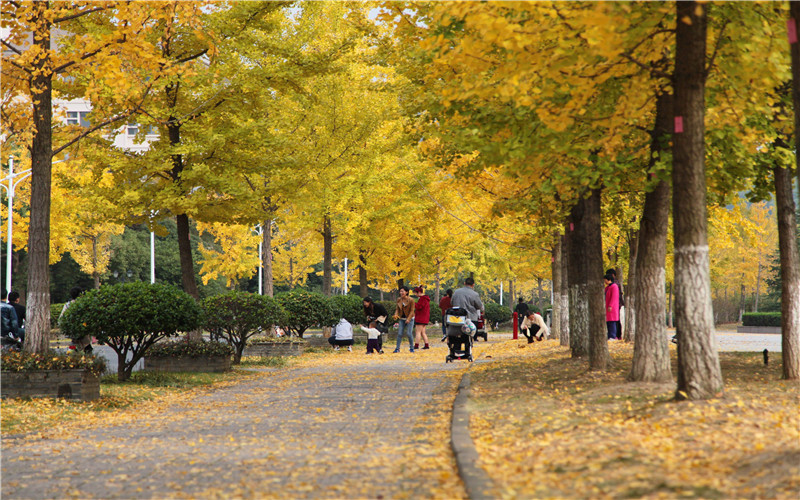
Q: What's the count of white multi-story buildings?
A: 1